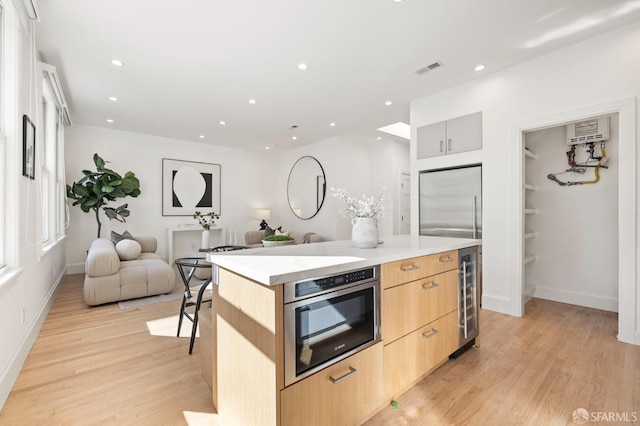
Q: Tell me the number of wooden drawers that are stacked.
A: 3